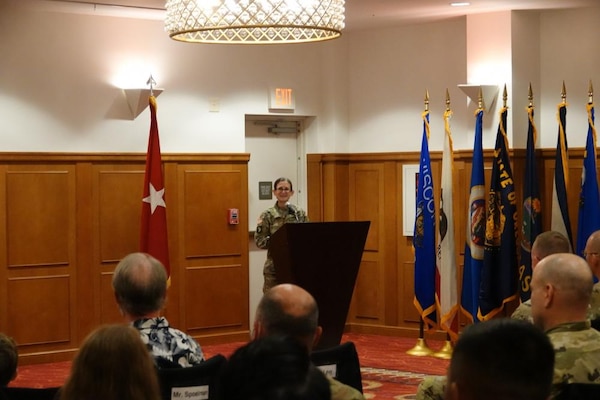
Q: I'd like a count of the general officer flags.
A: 1